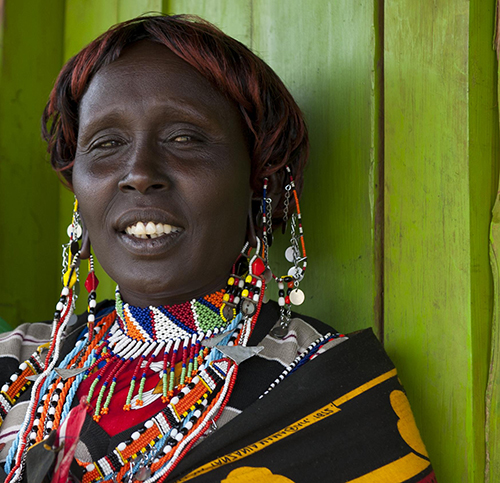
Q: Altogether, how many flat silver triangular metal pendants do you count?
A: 4